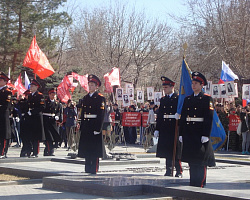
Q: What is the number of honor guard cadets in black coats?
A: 7